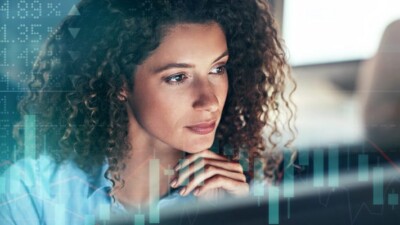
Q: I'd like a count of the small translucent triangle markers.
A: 4